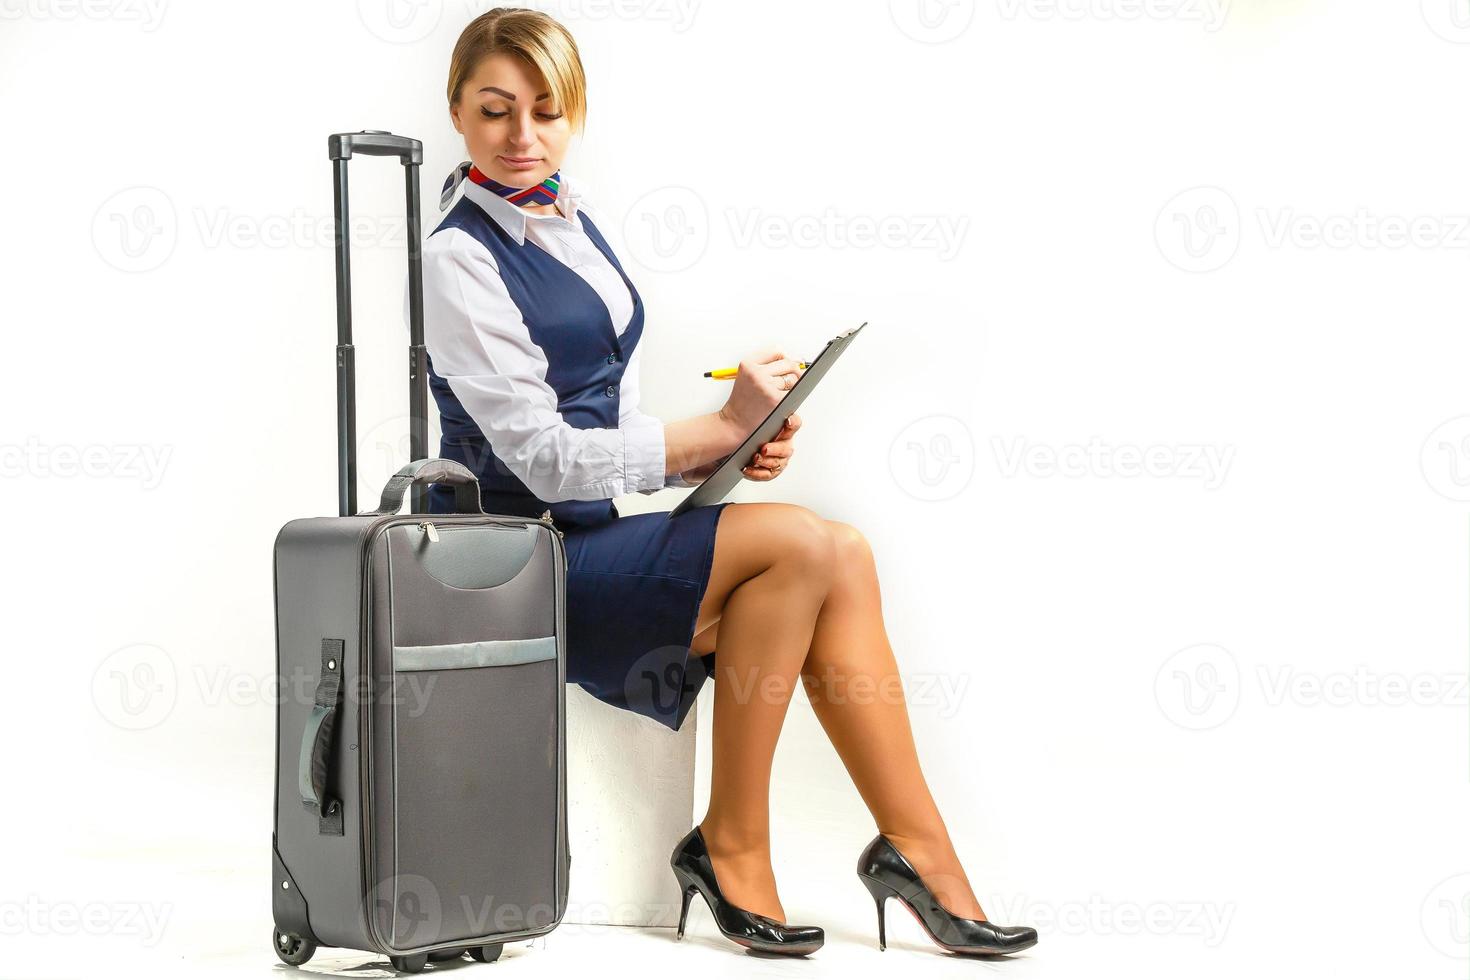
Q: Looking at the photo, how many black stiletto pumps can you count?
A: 2